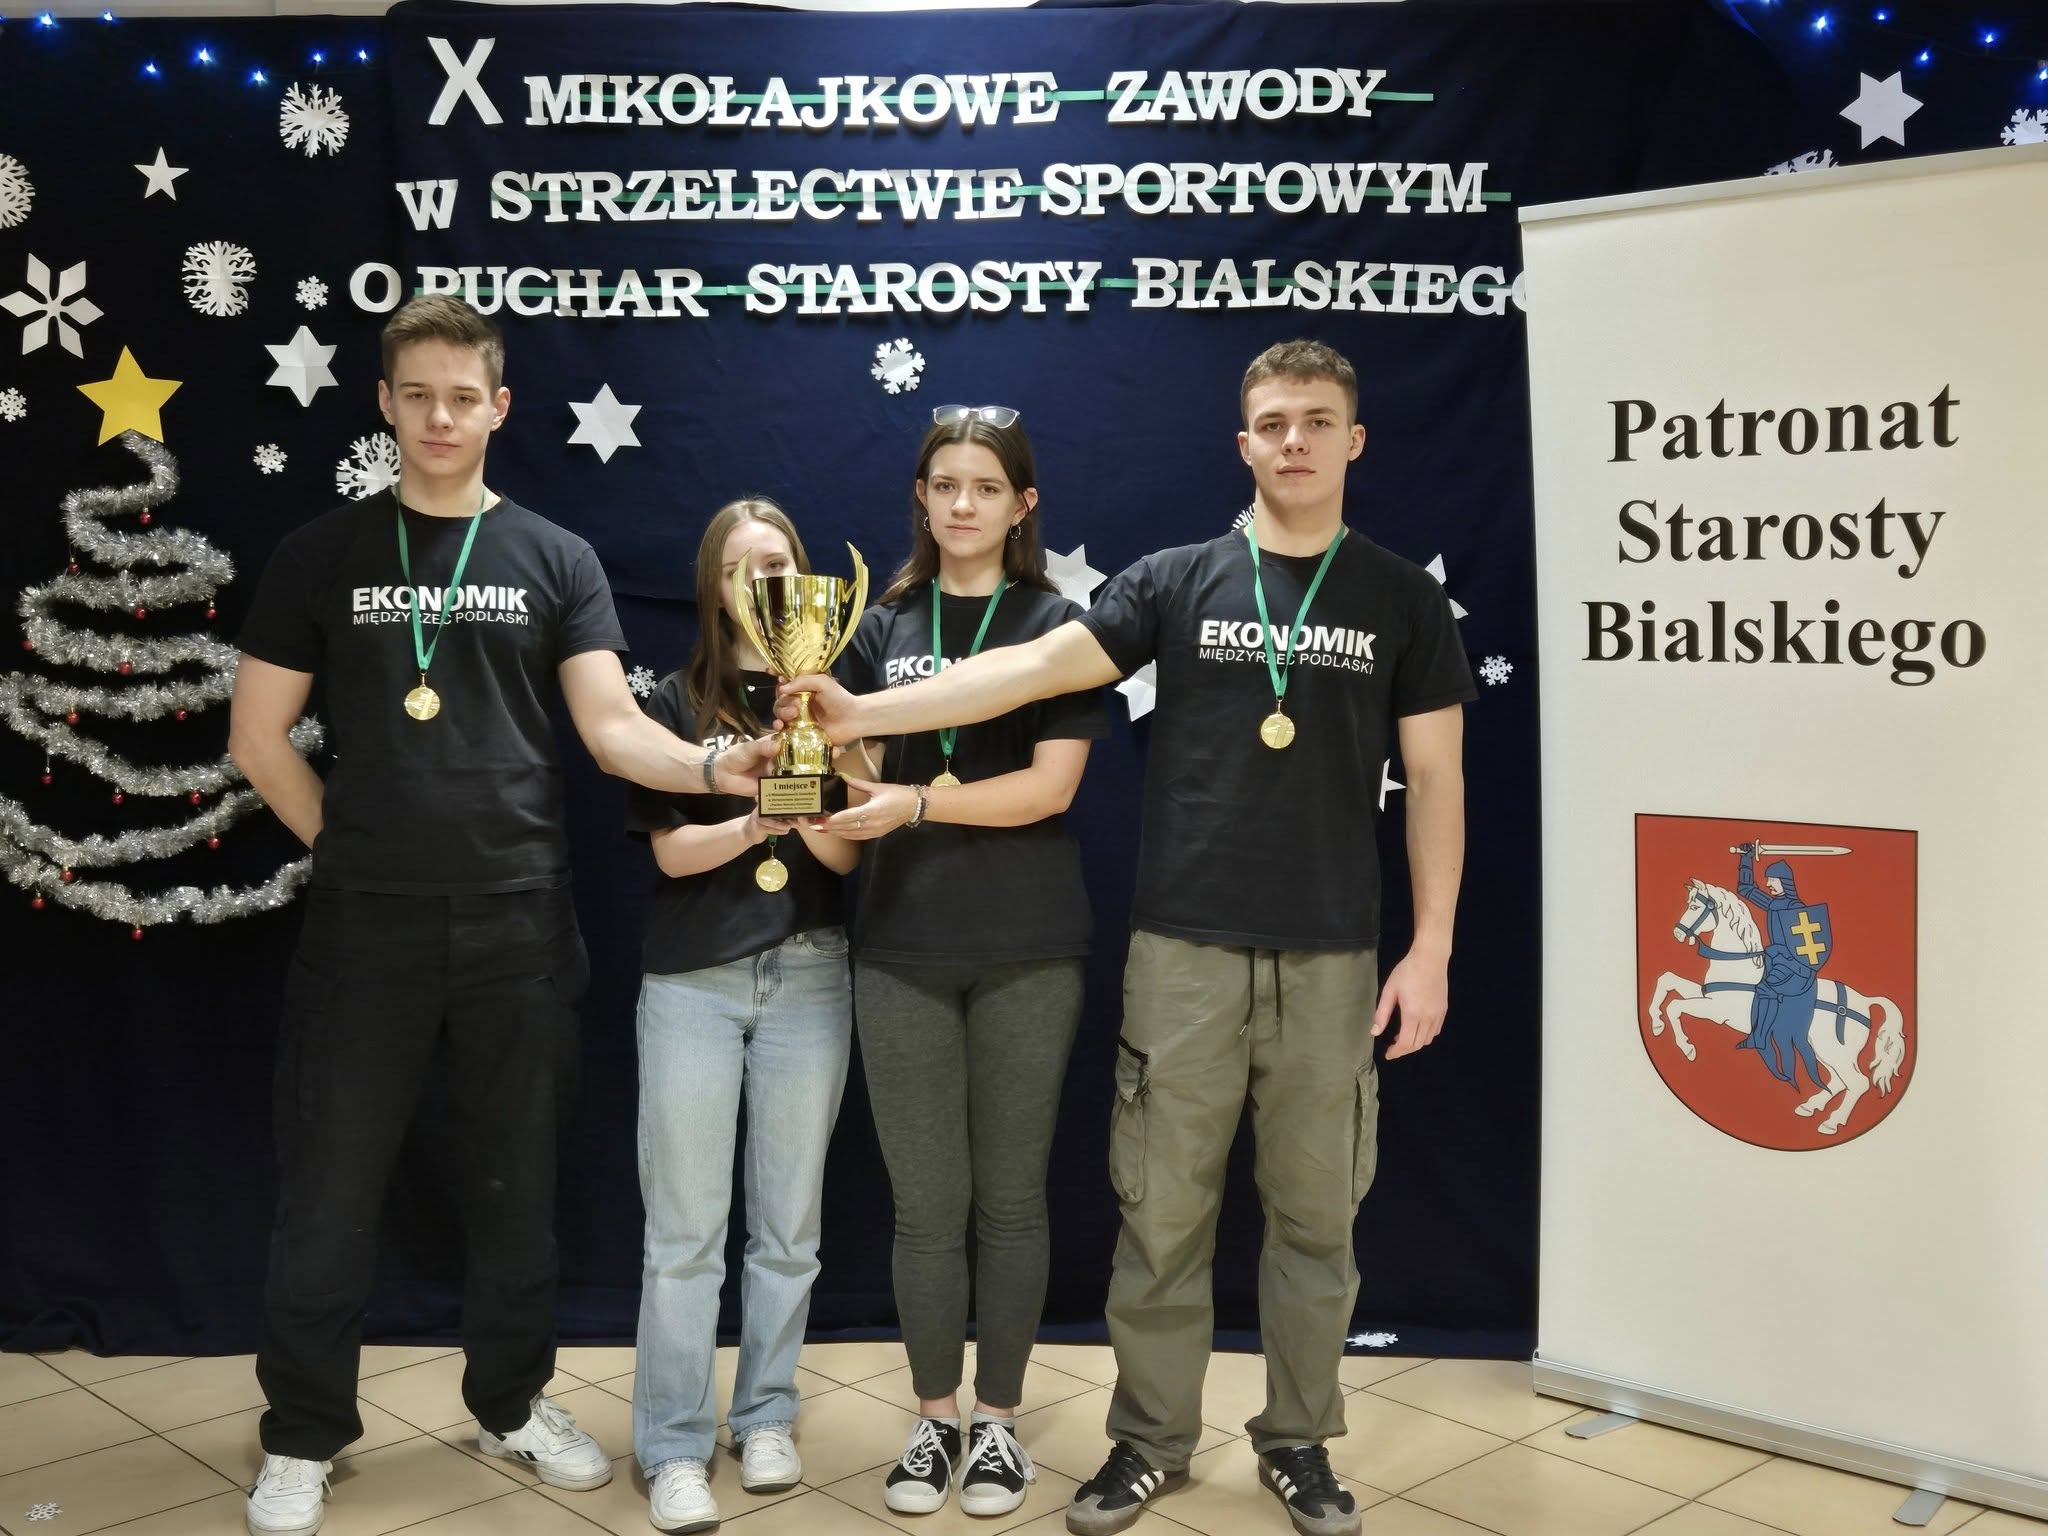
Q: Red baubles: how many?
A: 15